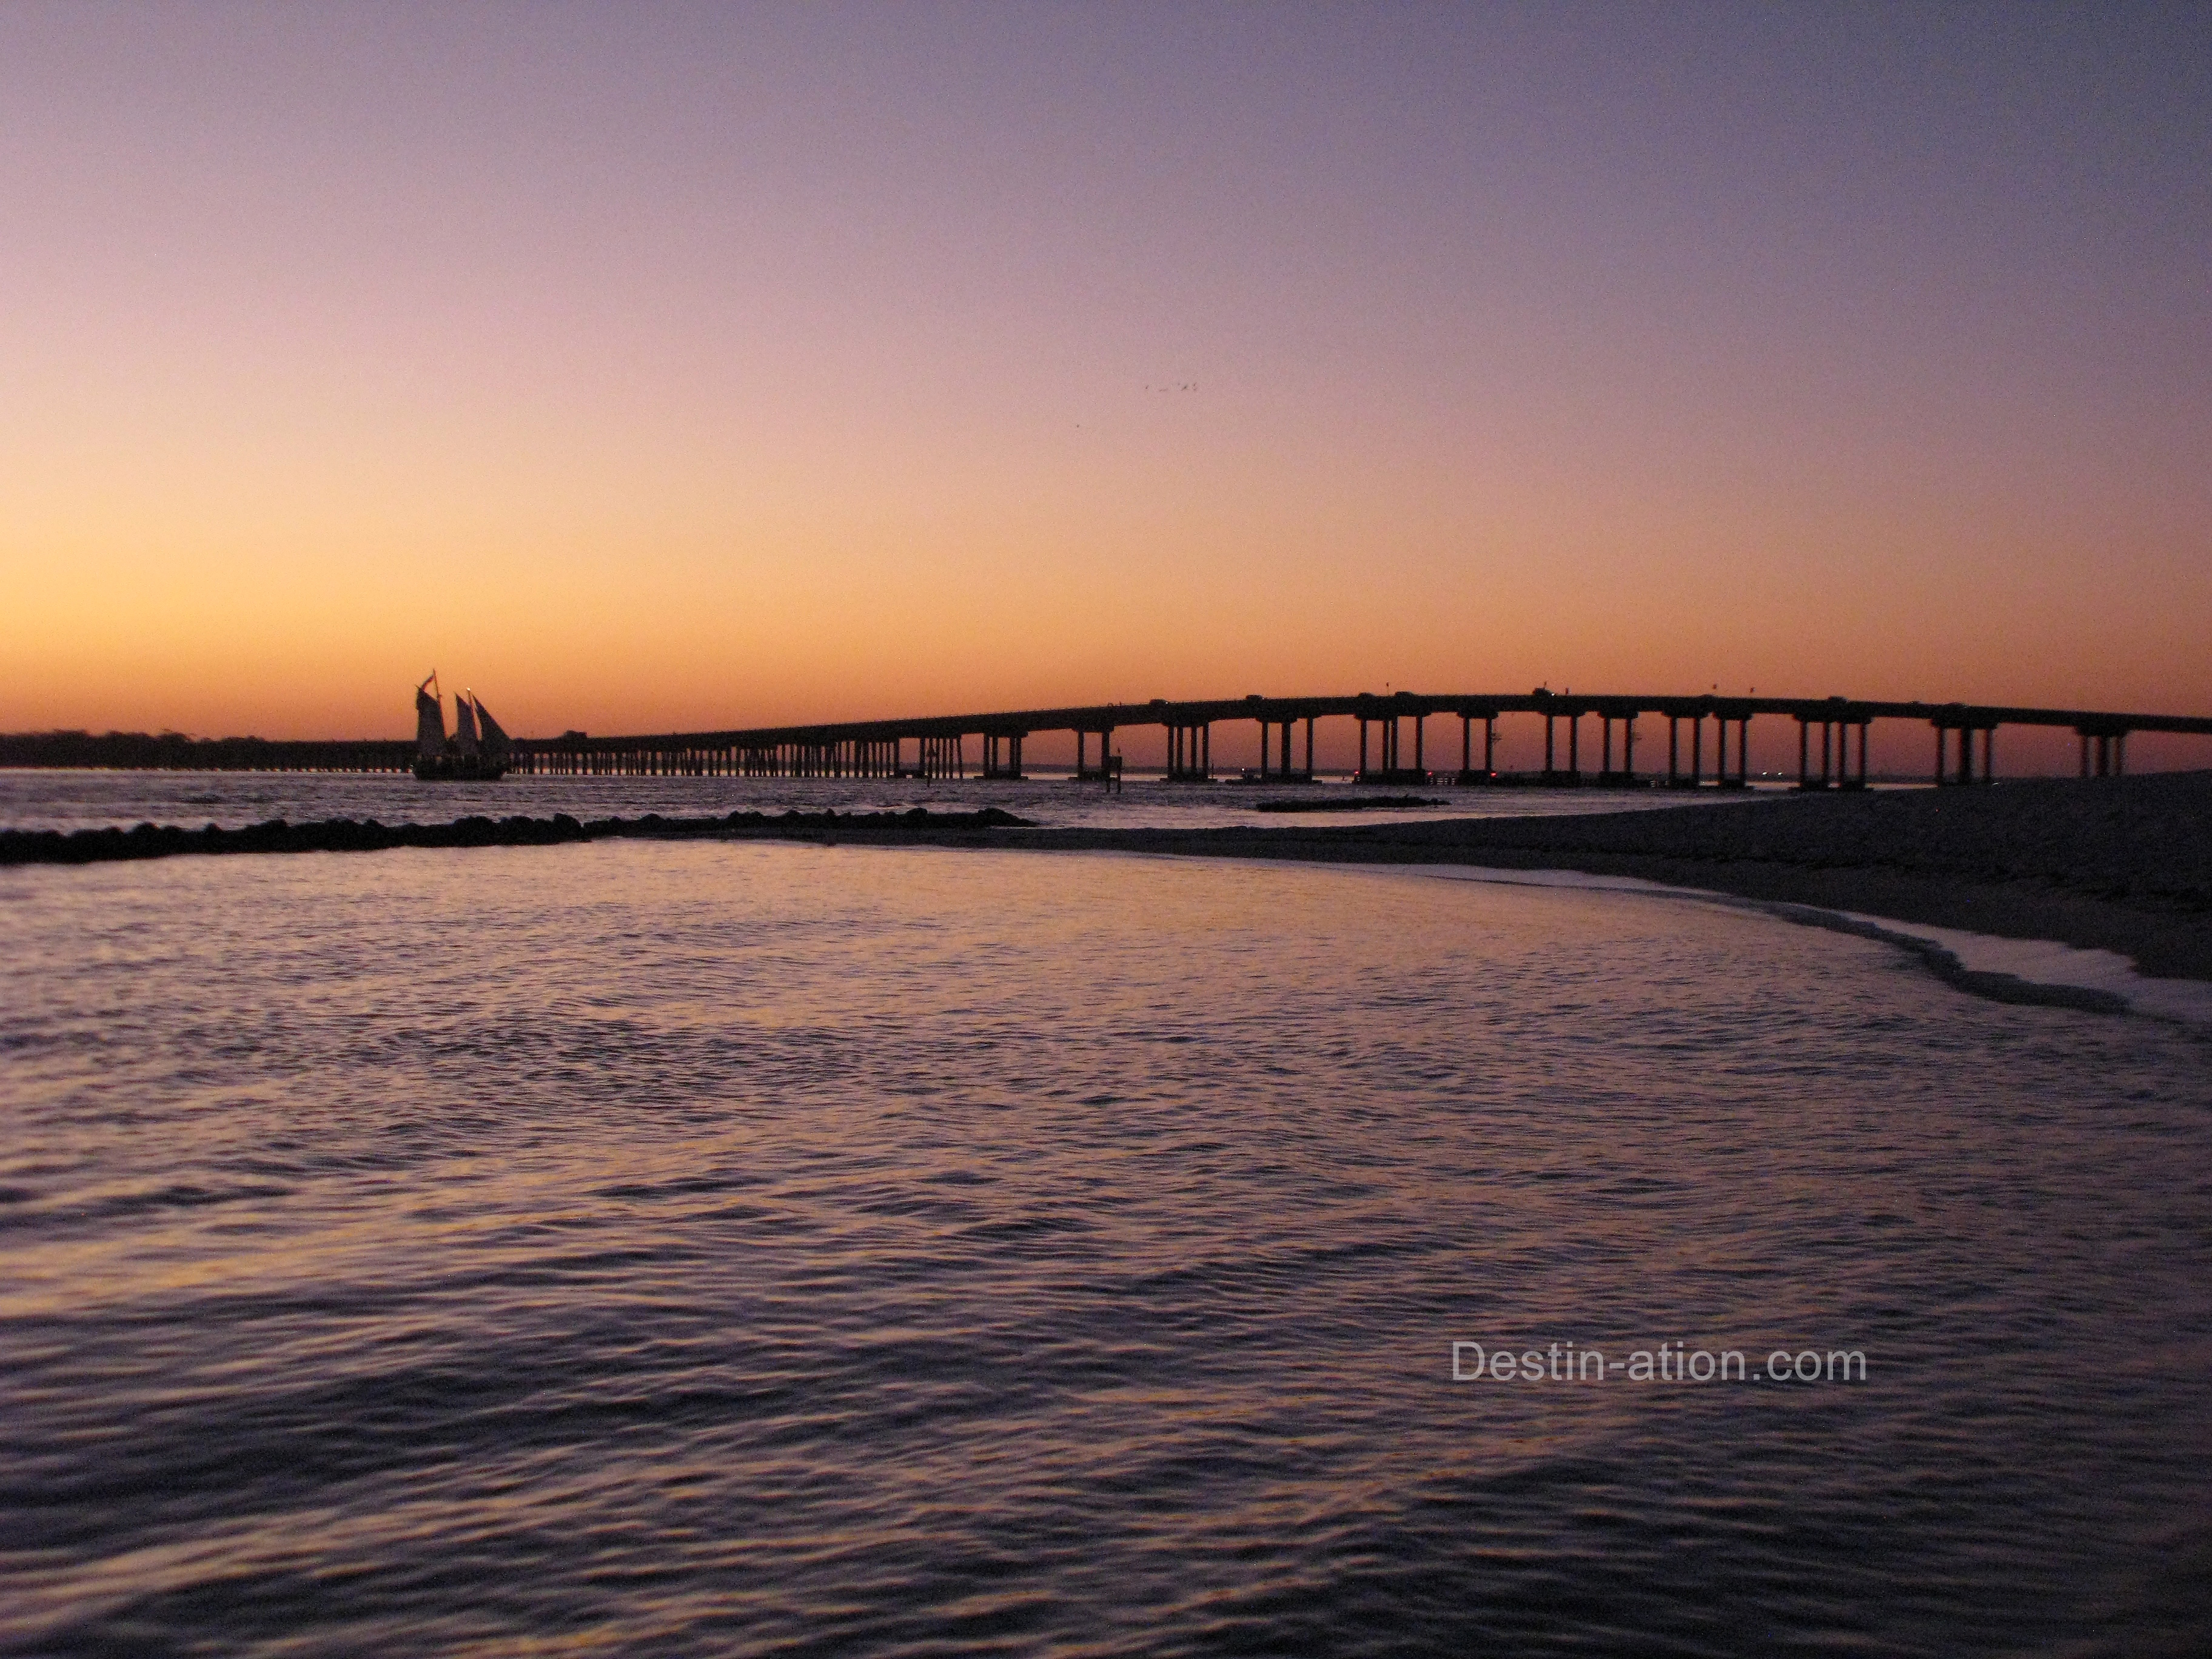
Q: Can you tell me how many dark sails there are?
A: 3